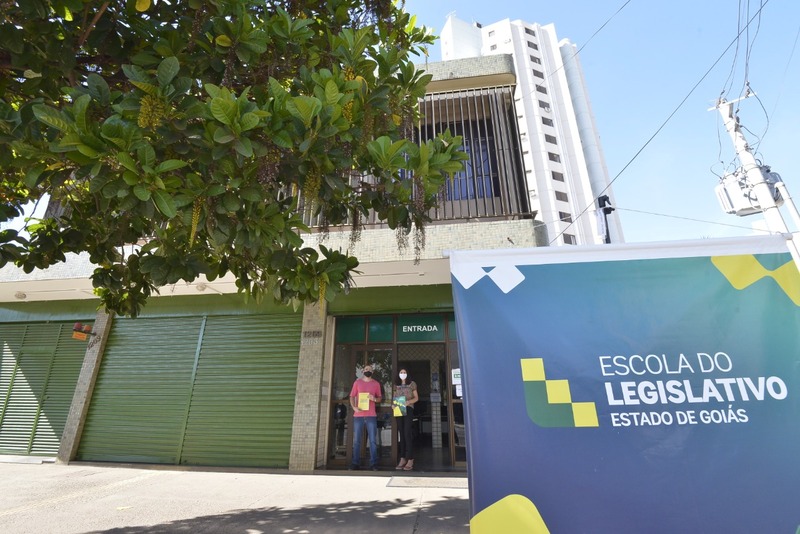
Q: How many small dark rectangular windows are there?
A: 13